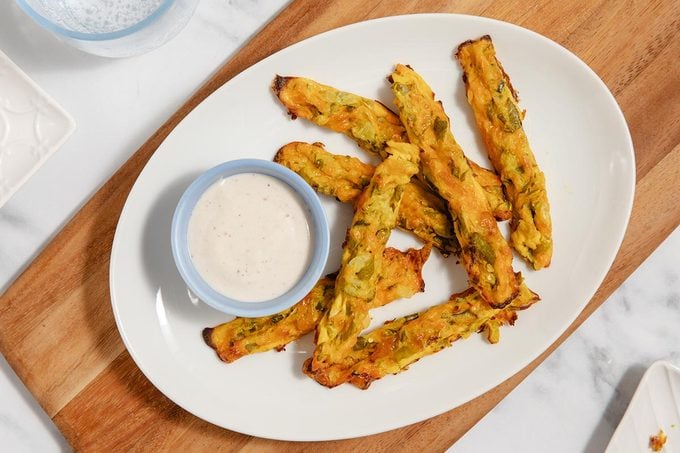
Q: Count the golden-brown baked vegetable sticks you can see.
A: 7